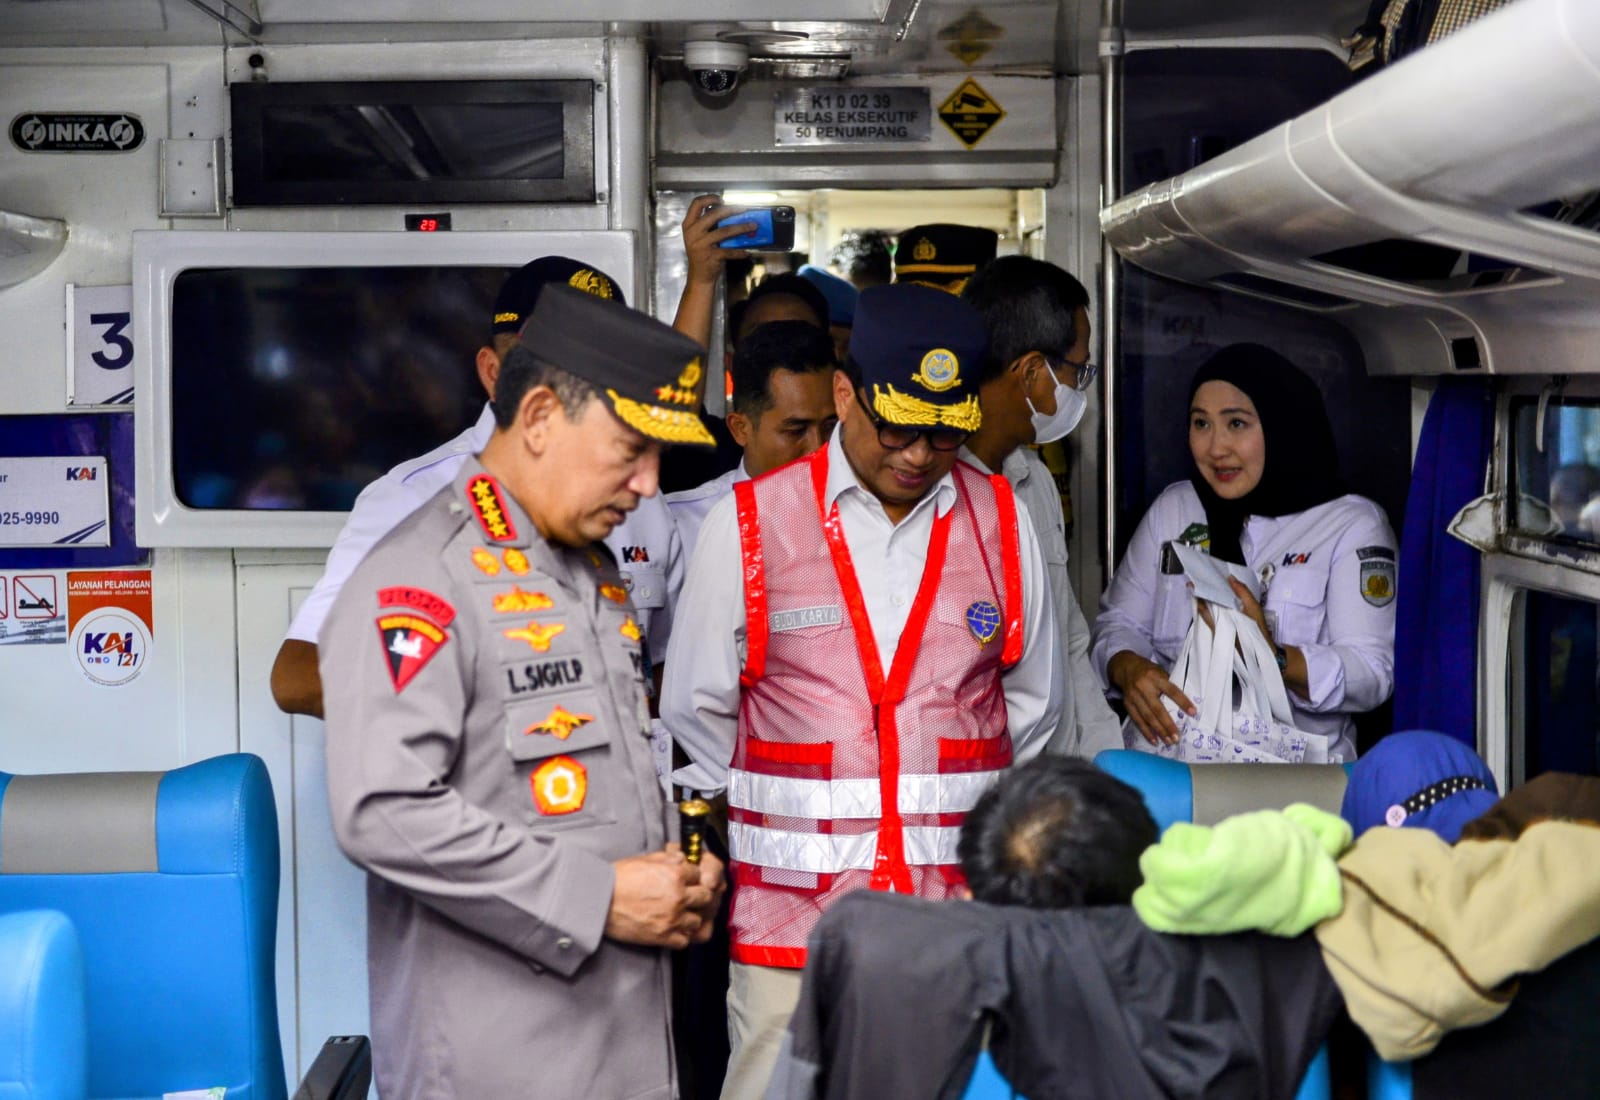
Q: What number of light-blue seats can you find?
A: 5